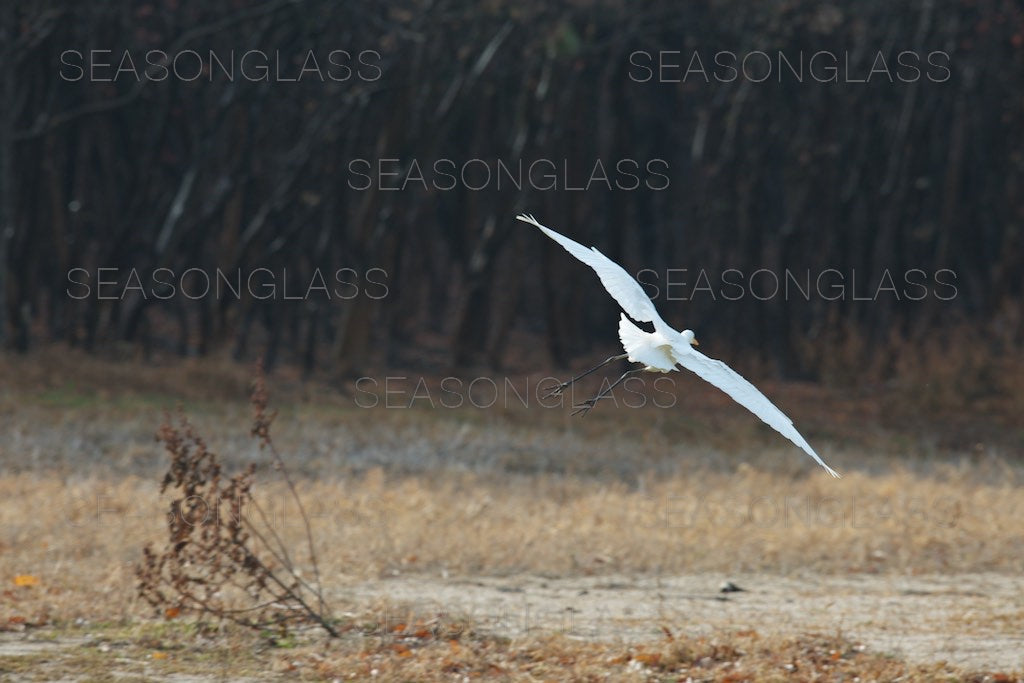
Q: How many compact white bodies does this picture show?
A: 1